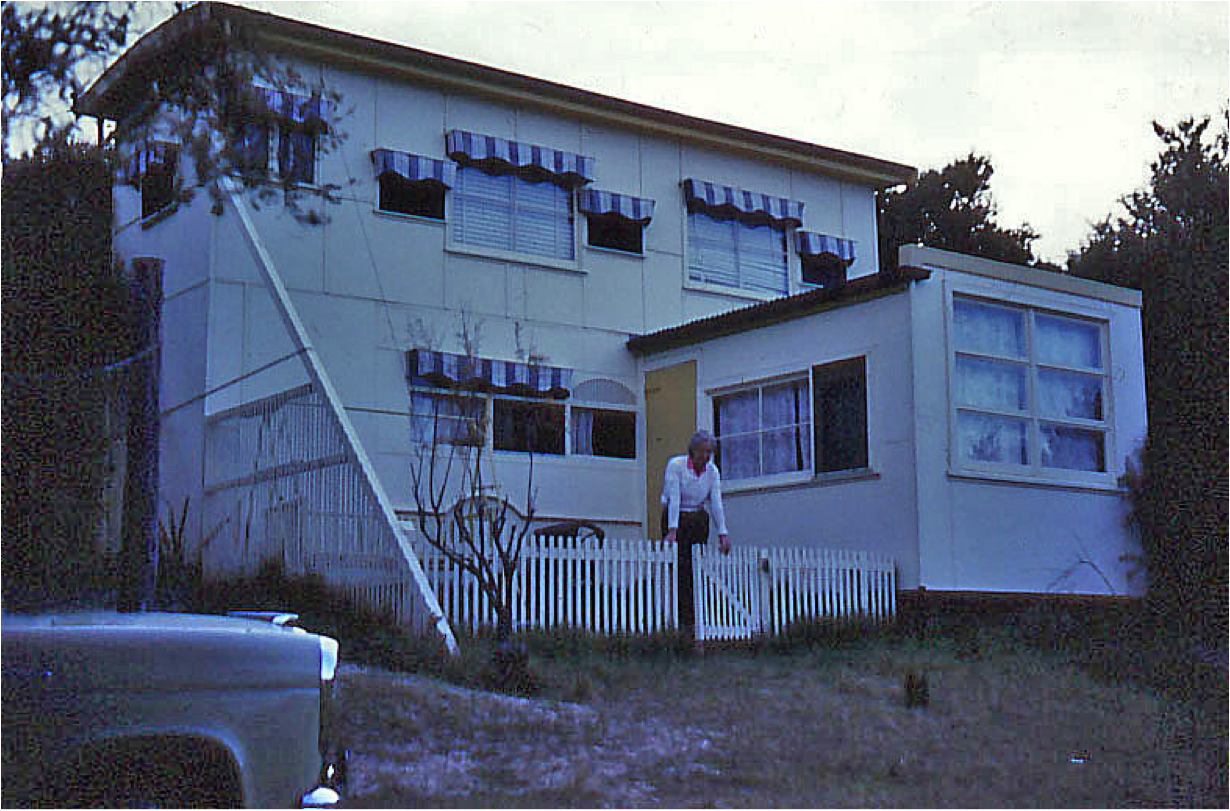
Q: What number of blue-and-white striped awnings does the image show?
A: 8